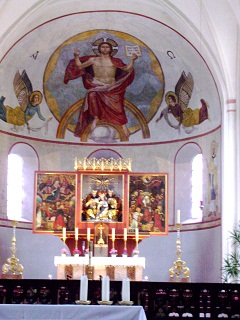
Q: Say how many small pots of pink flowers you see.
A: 6